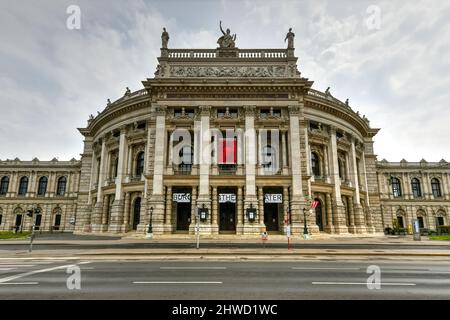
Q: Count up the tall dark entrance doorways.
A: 3